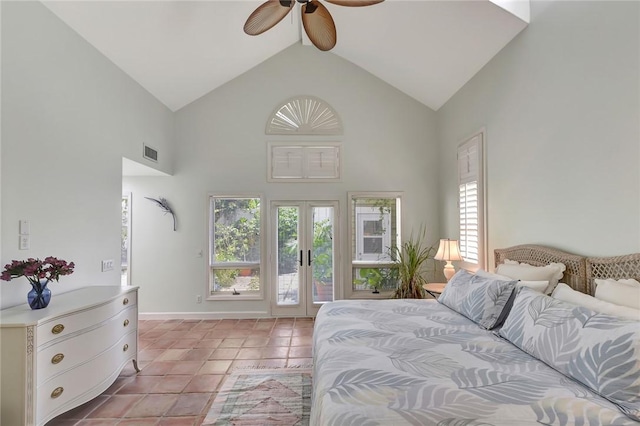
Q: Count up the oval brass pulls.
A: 6